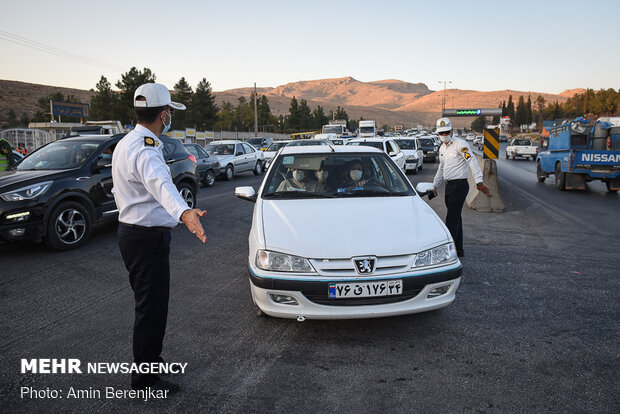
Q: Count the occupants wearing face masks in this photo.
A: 3